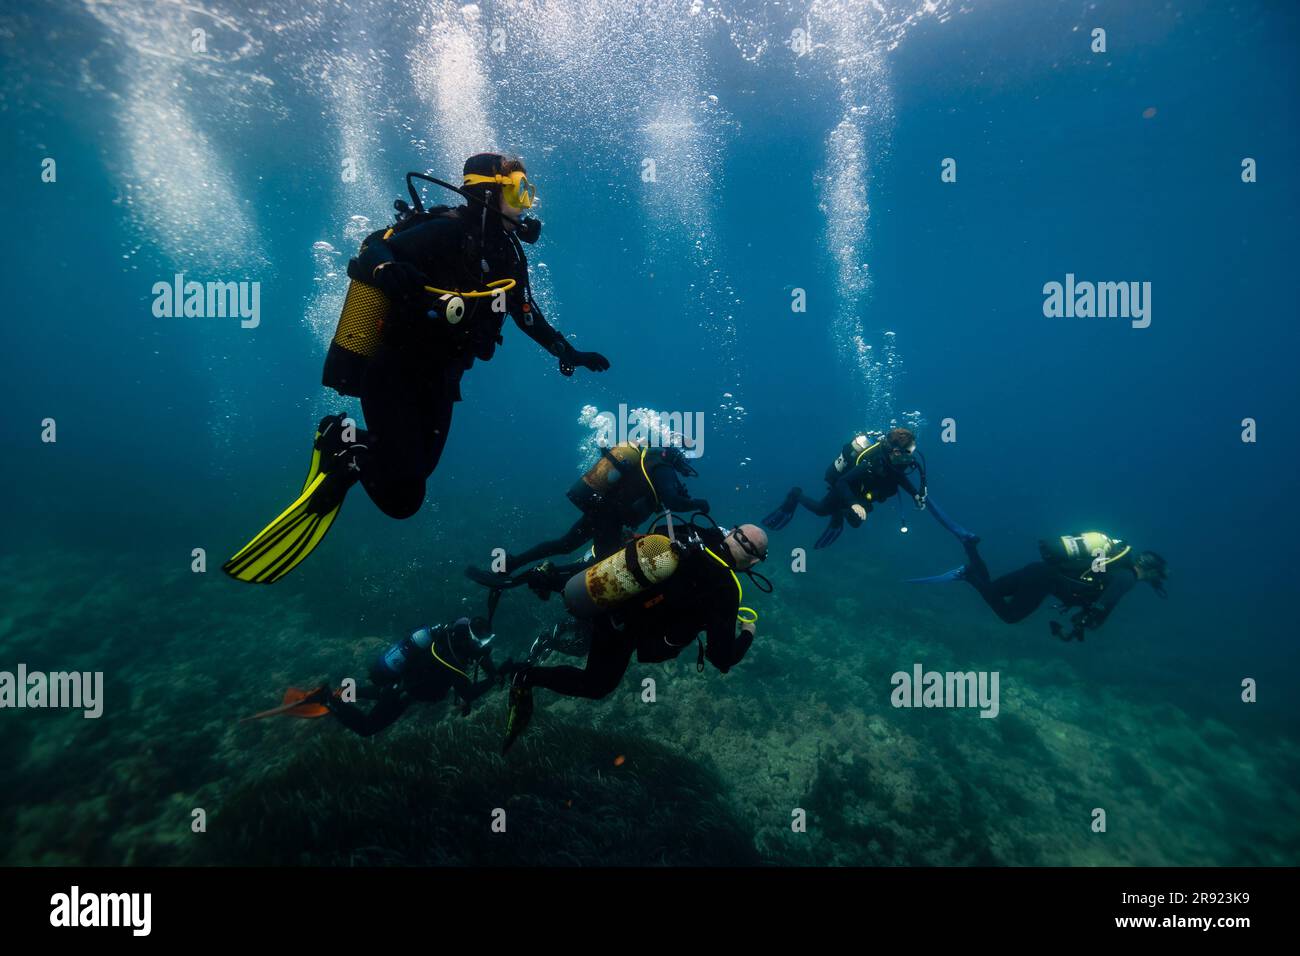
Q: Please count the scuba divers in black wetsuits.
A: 6